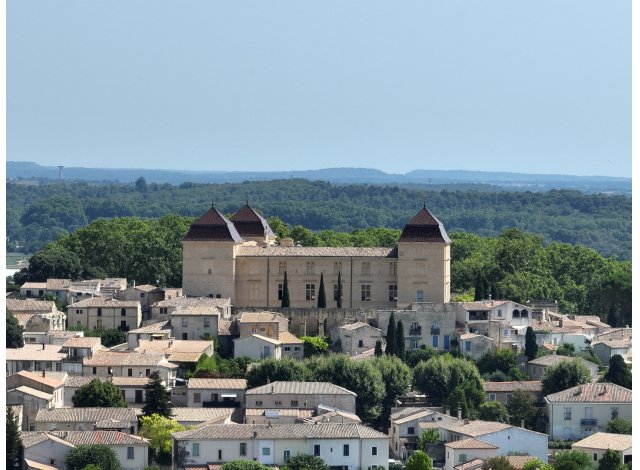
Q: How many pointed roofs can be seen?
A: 3